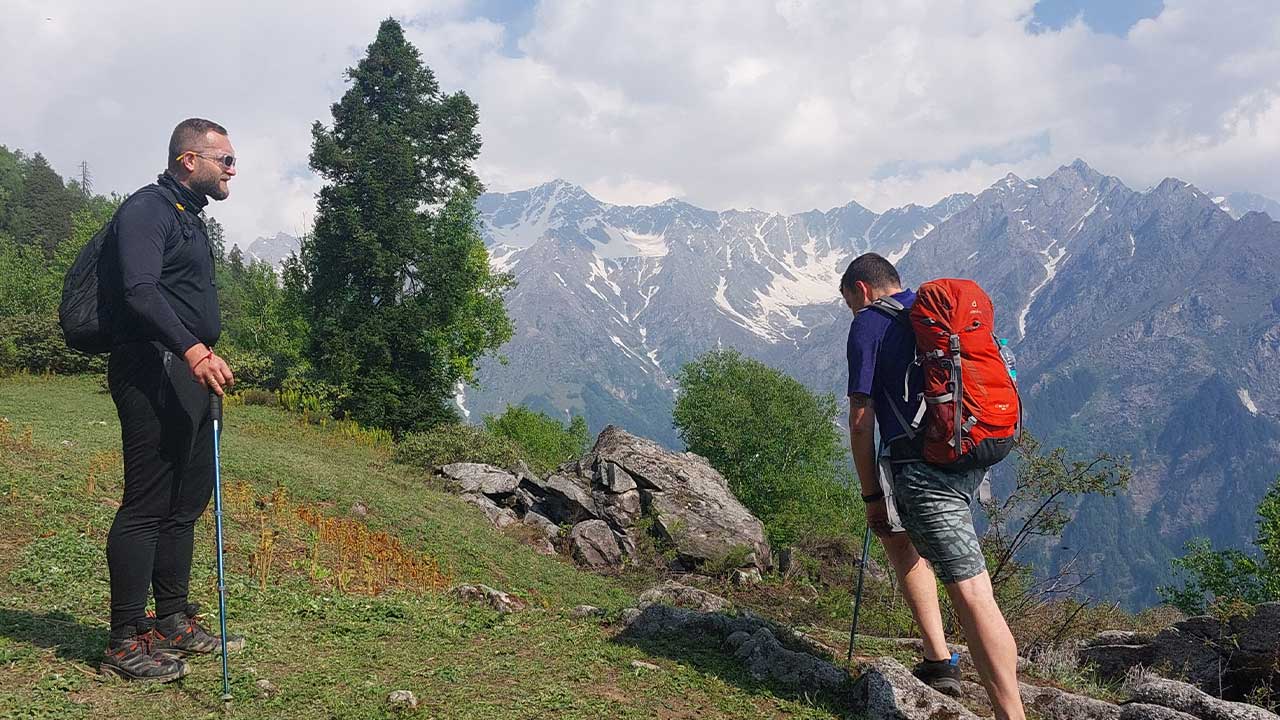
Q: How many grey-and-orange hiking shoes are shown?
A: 2